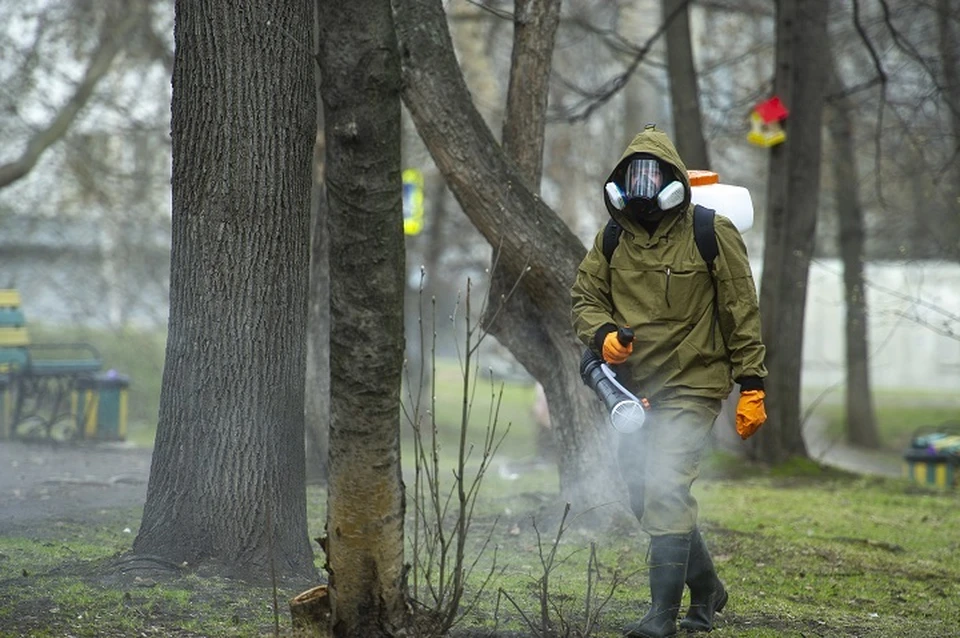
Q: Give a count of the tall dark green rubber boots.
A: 2